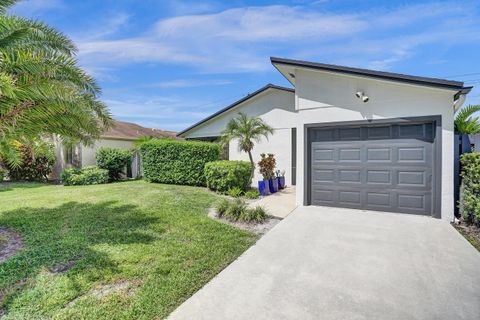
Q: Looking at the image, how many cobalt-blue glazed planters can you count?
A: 3